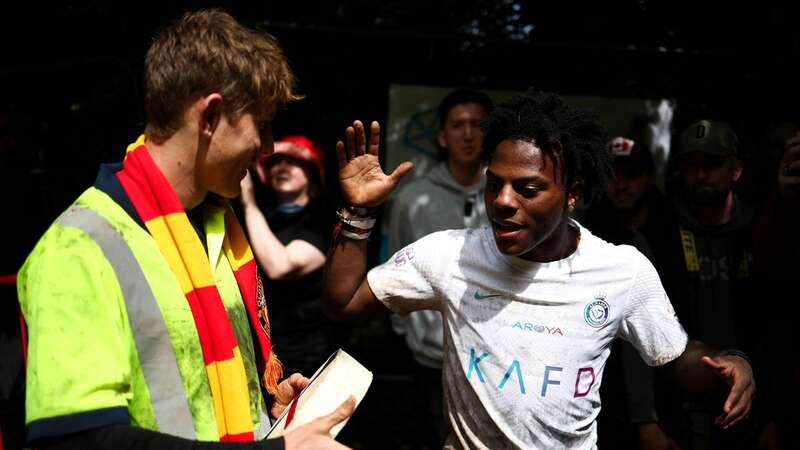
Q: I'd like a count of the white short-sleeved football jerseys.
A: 1